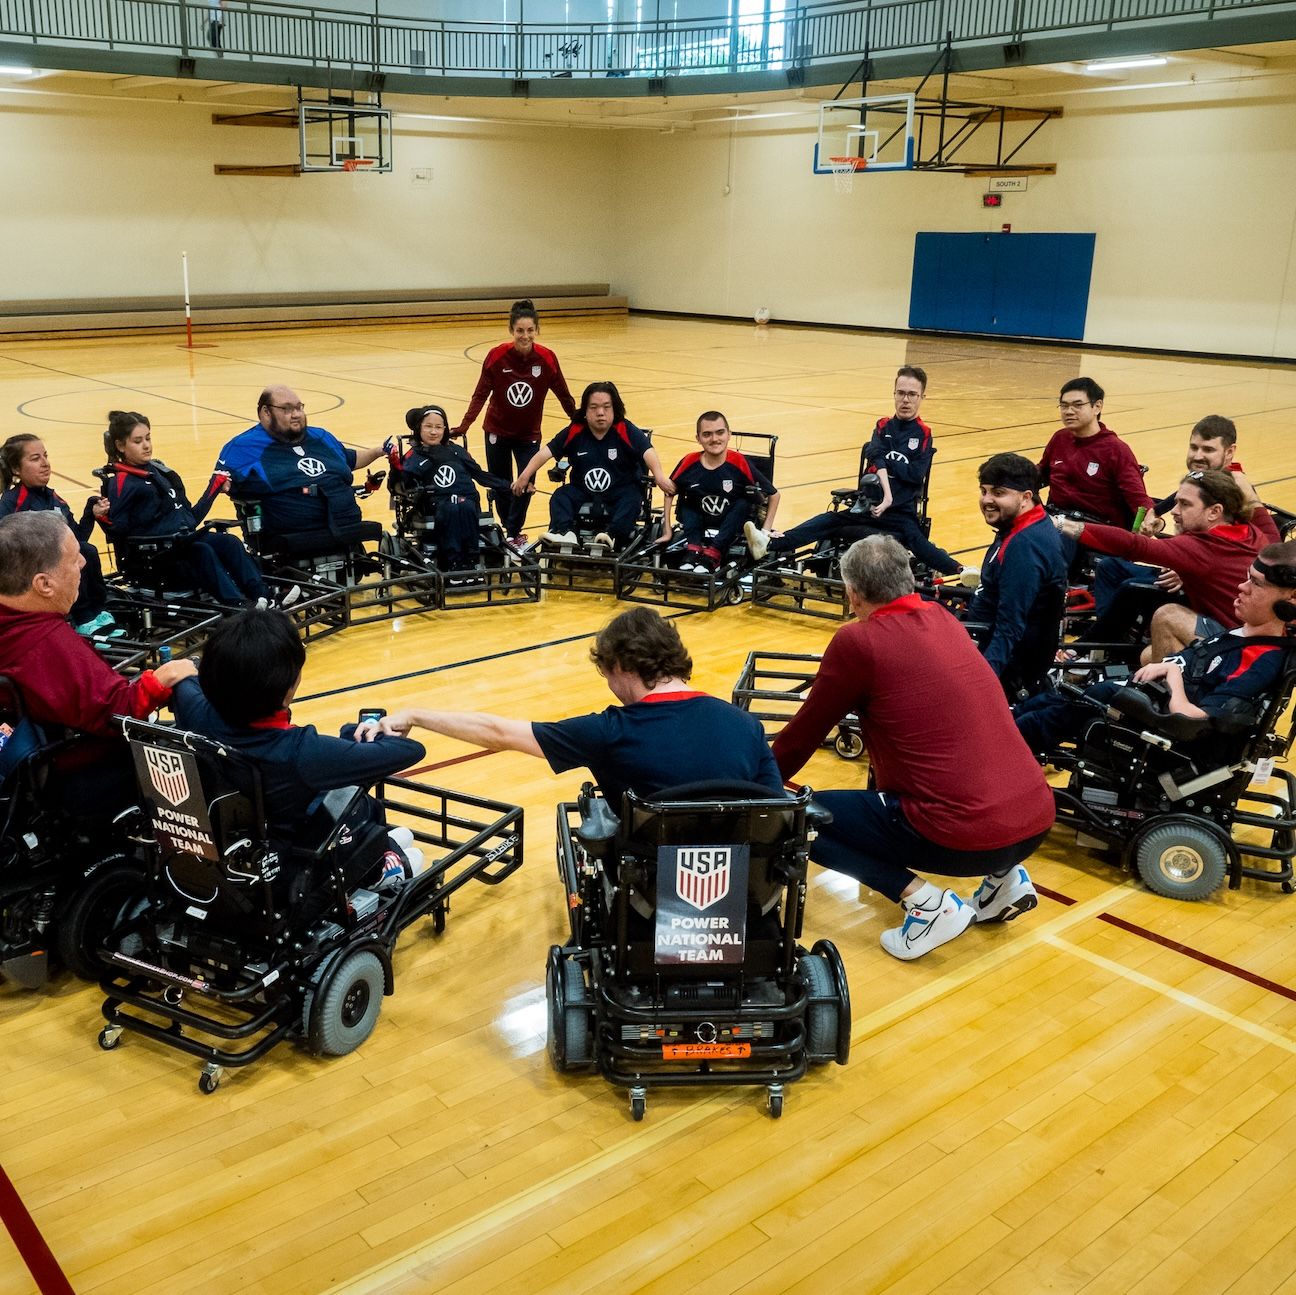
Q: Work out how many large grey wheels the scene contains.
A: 4